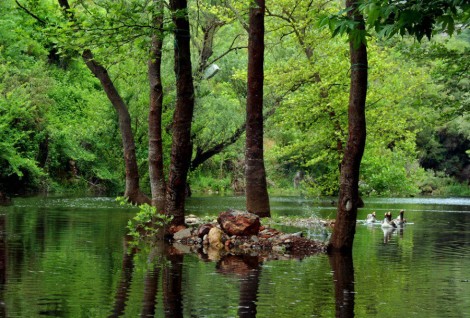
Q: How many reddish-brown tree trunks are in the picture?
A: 5